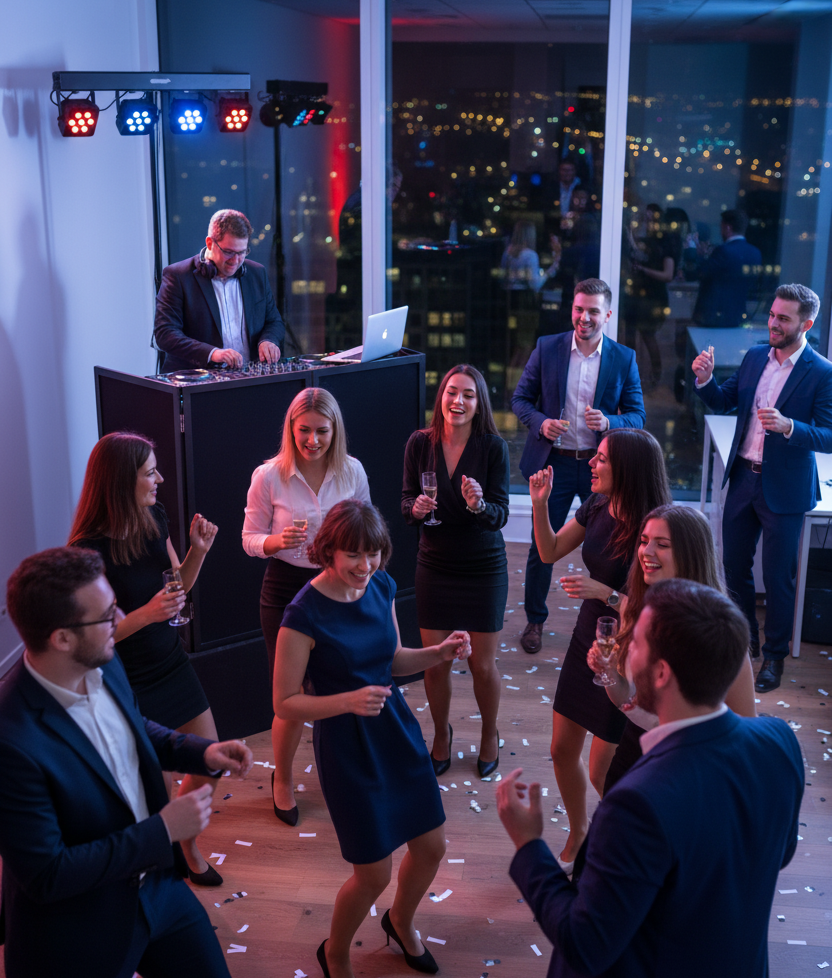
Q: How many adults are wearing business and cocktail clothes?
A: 11